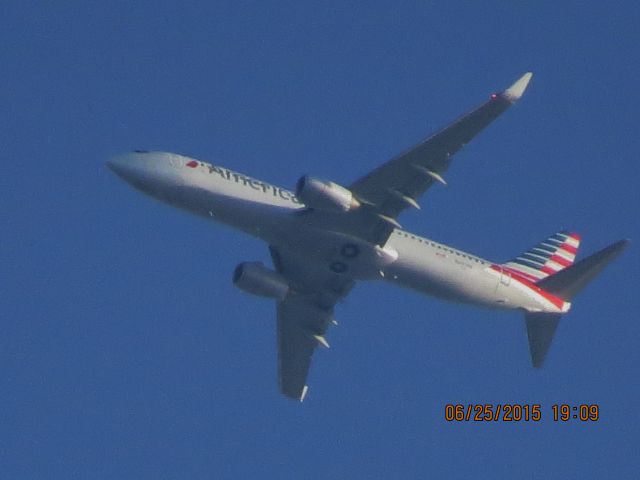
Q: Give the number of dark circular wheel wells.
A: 2